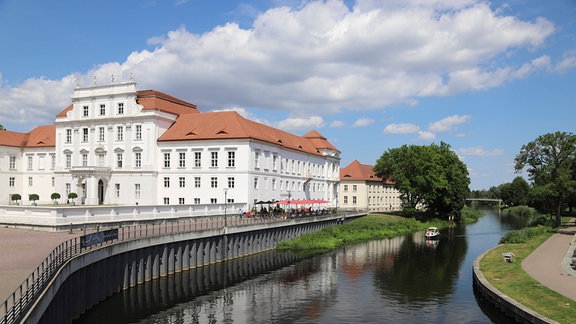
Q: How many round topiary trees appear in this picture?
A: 4